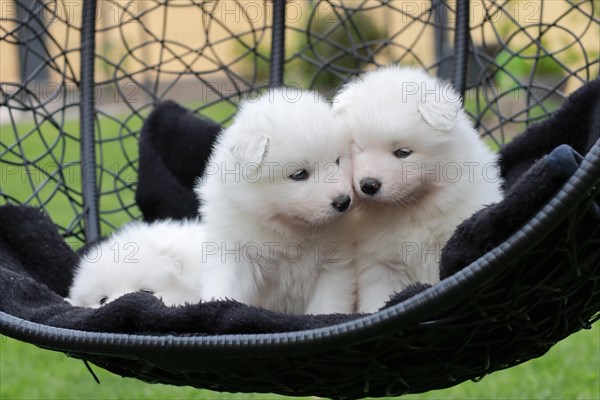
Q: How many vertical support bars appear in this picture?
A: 3